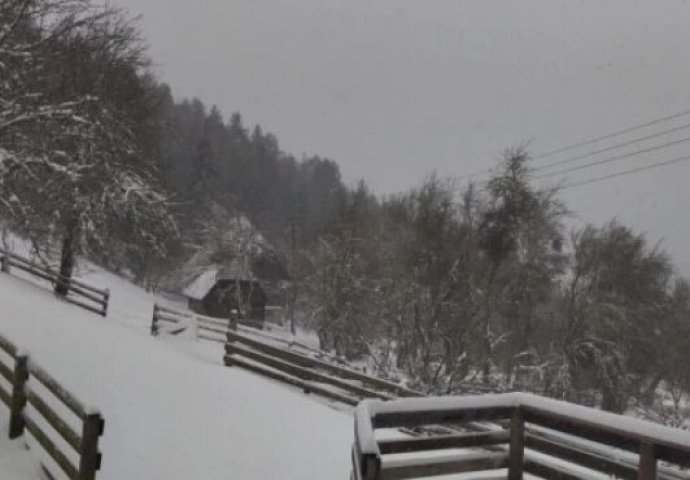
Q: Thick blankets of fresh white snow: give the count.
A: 1